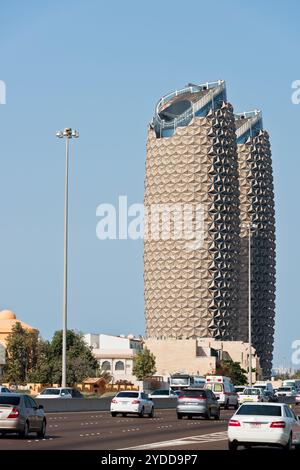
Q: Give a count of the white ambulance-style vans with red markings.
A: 1